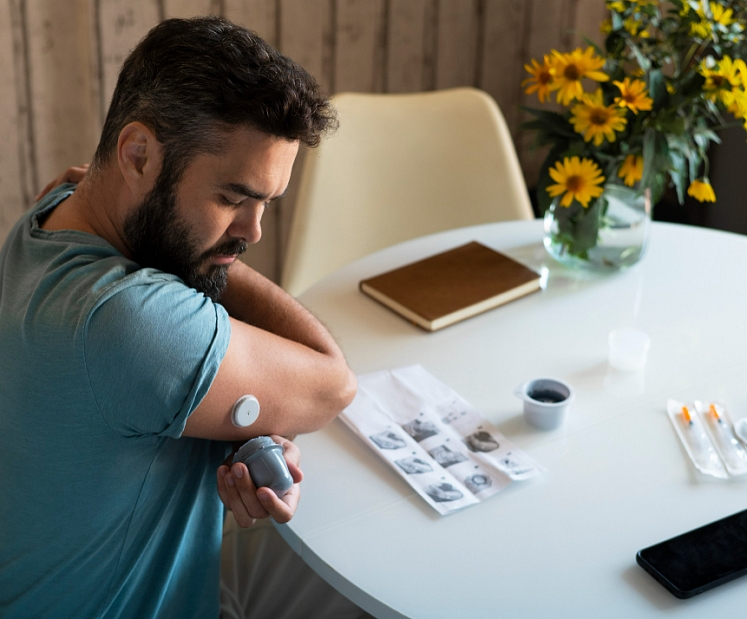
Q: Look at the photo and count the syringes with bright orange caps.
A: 2